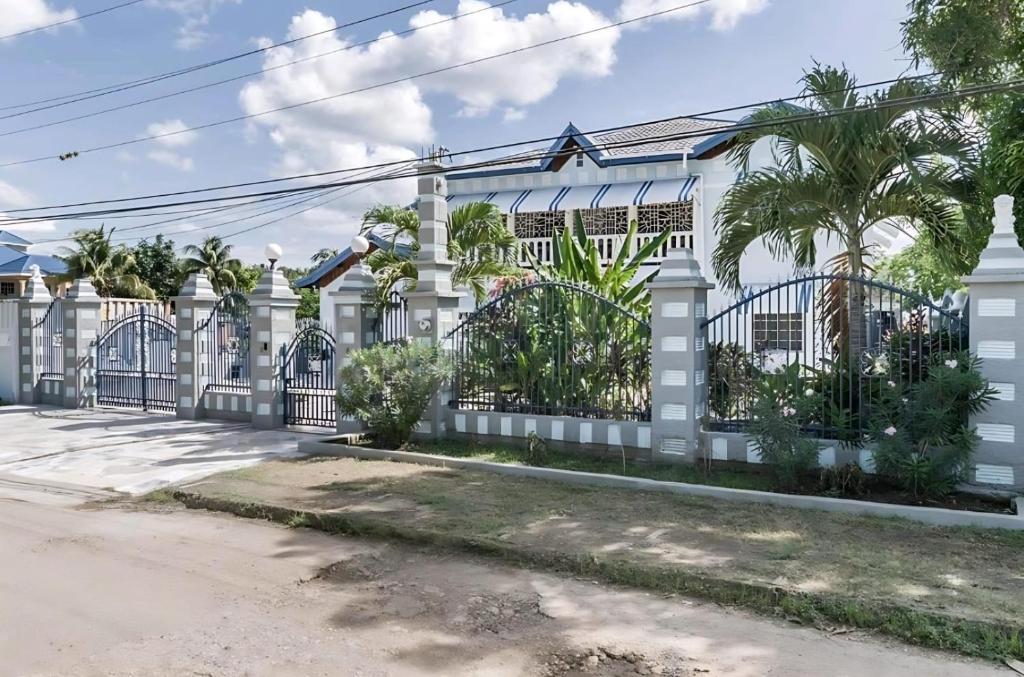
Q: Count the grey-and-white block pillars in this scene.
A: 8